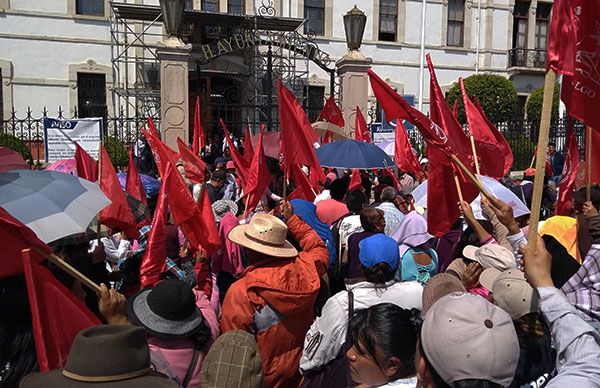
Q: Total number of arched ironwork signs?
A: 1